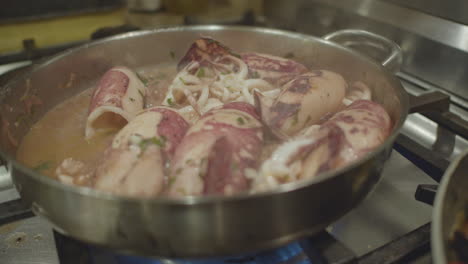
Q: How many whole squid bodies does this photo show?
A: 6